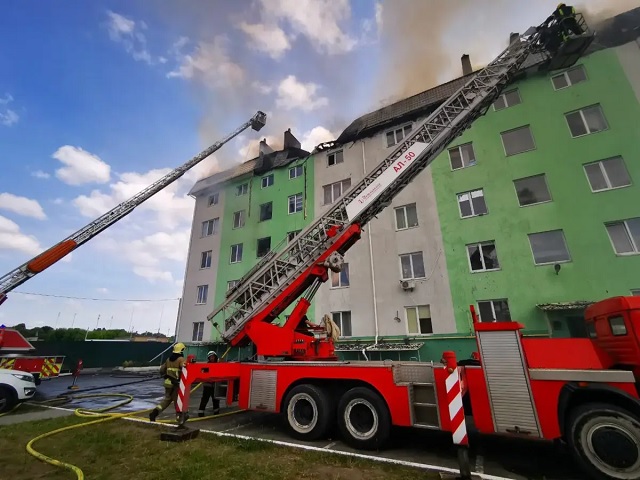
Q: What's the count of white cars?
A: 1